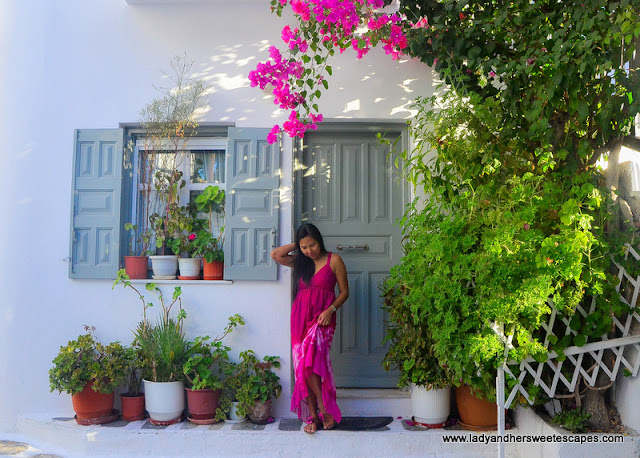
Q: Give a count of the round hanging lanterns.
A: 0